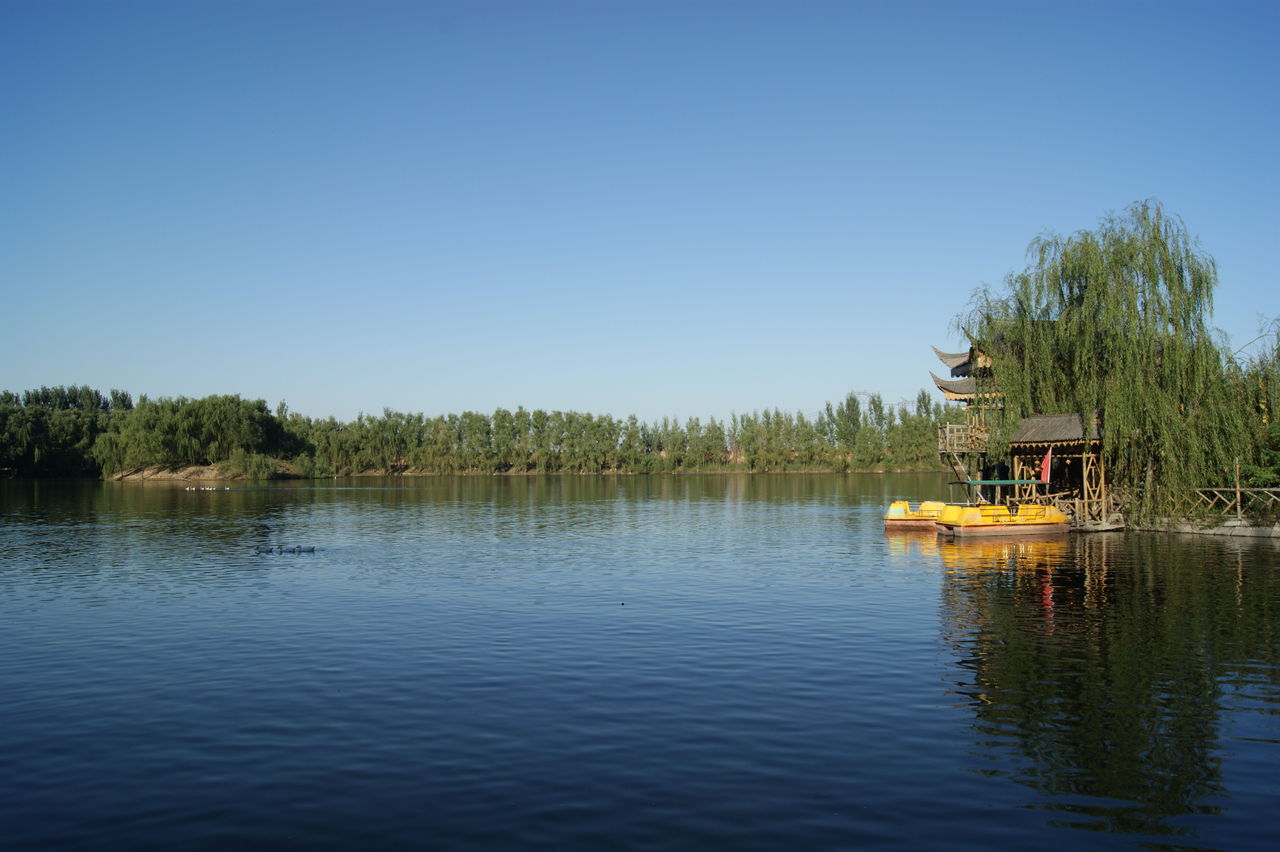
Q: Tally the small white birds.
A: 7